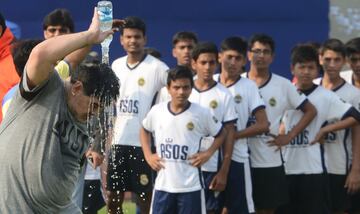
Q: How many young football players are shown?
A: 9